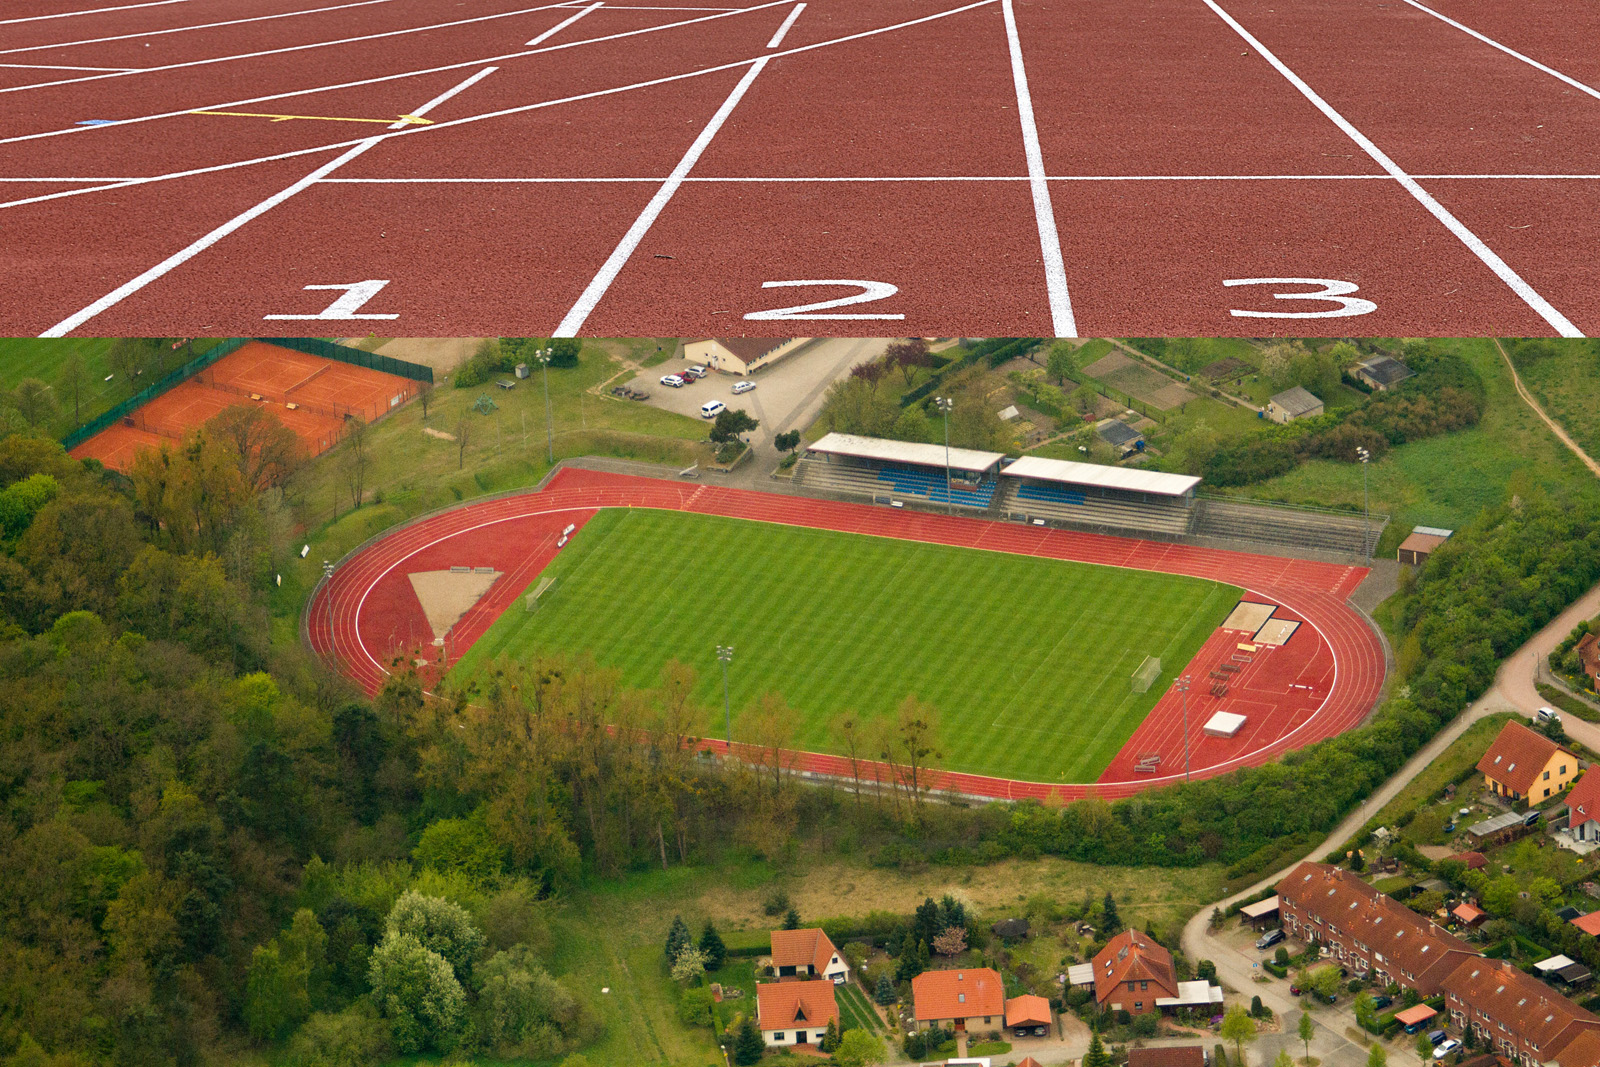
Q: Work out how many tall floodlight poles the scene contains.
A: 6